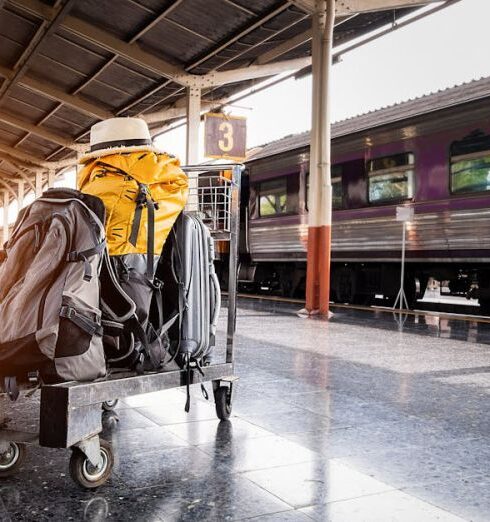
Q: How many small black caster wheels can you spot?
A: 4